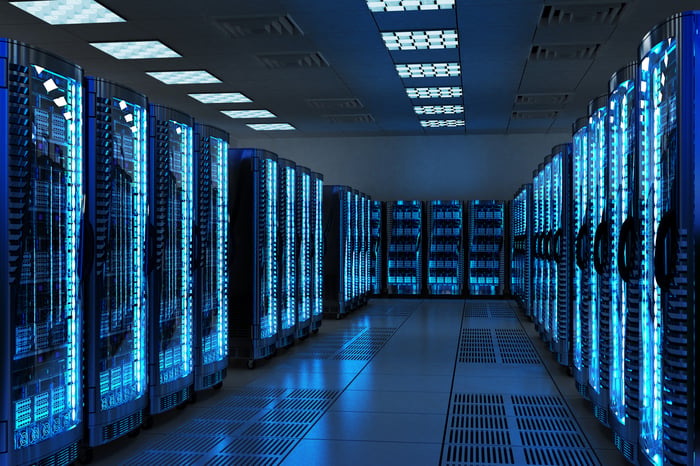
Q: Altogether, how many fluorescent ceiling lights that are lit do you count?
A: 12